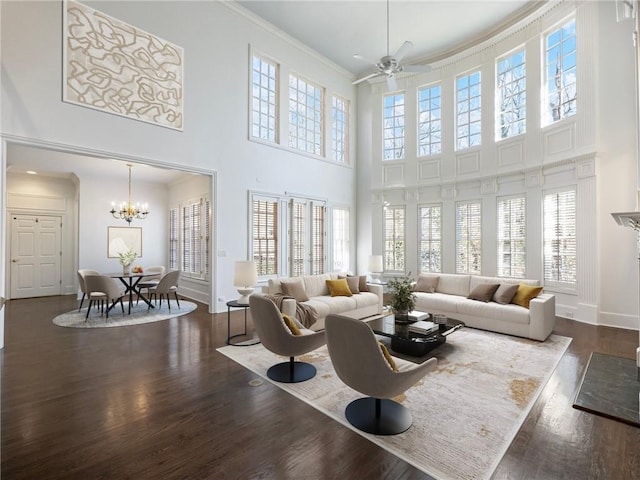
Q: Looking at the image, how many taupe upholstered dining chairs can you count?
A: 4